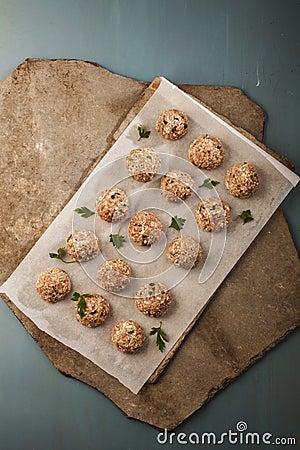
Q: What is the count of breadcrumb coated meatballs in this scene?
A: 15